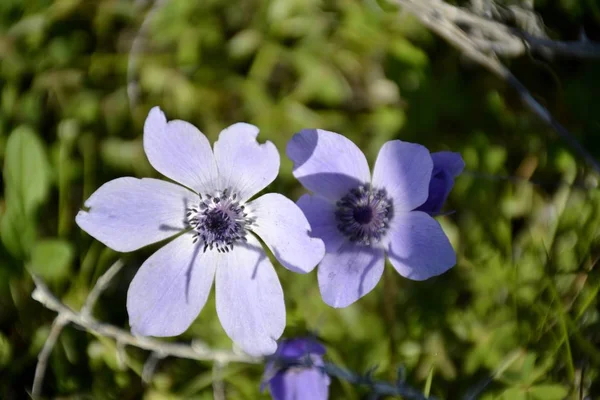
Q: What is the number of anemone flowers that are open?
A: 2